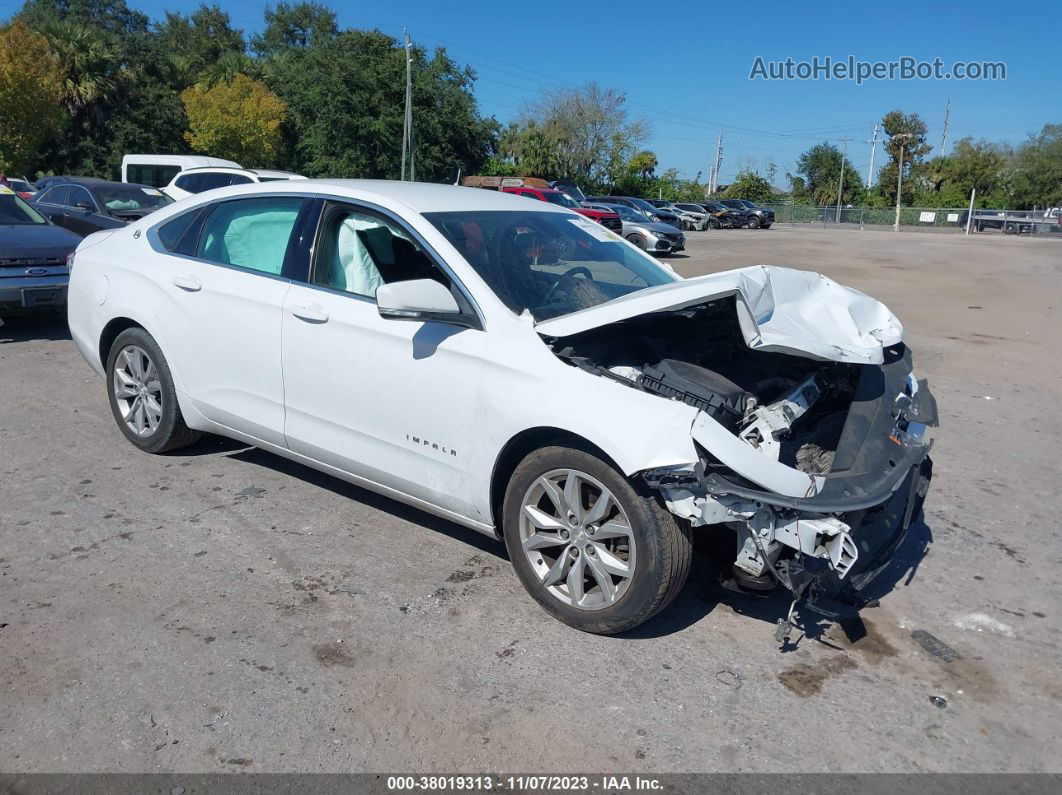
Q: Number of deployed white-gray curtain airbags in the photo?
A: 2